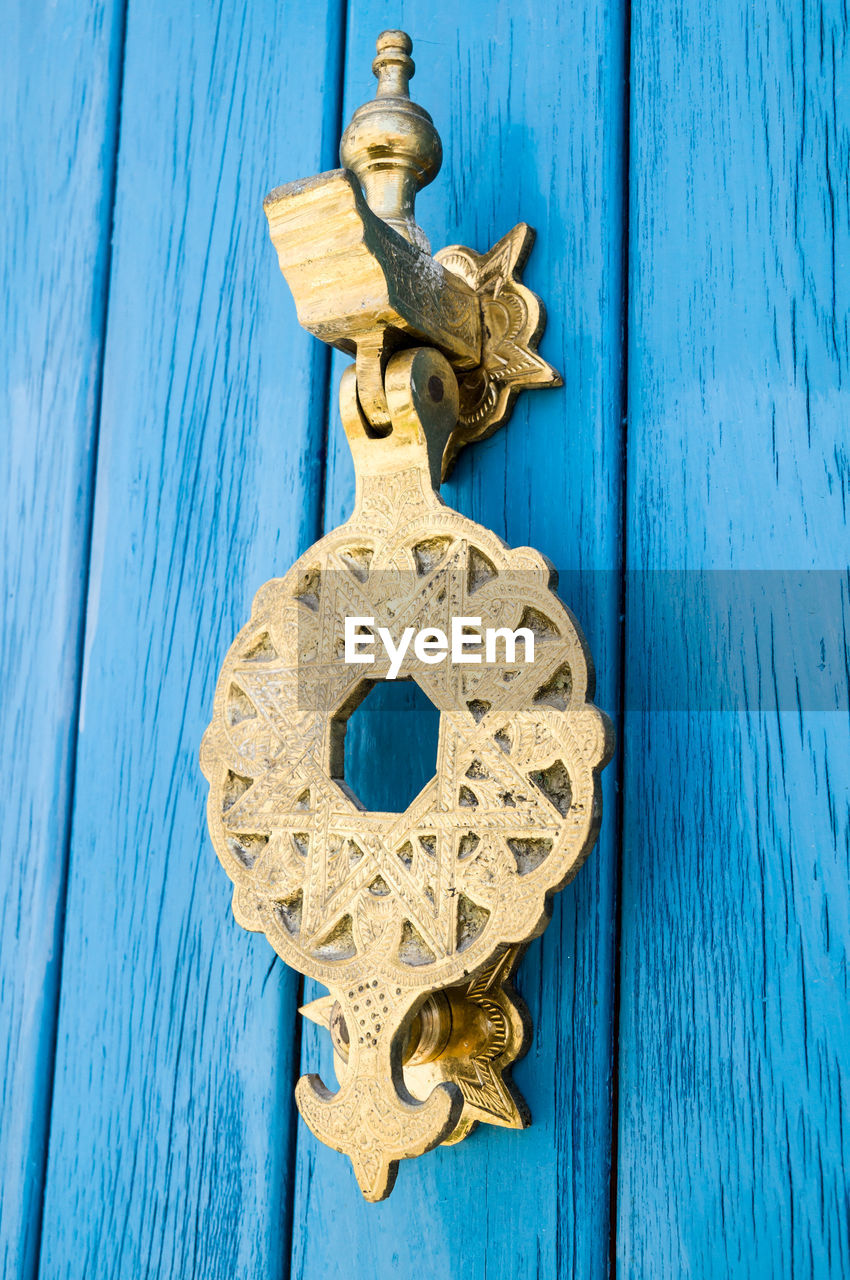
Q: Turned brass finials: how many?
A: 1